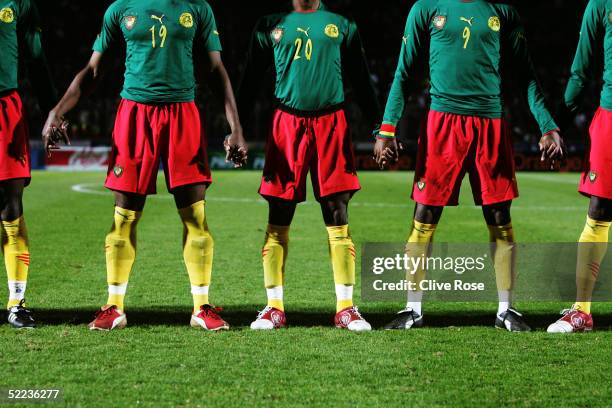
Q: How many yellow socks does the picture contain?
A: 8